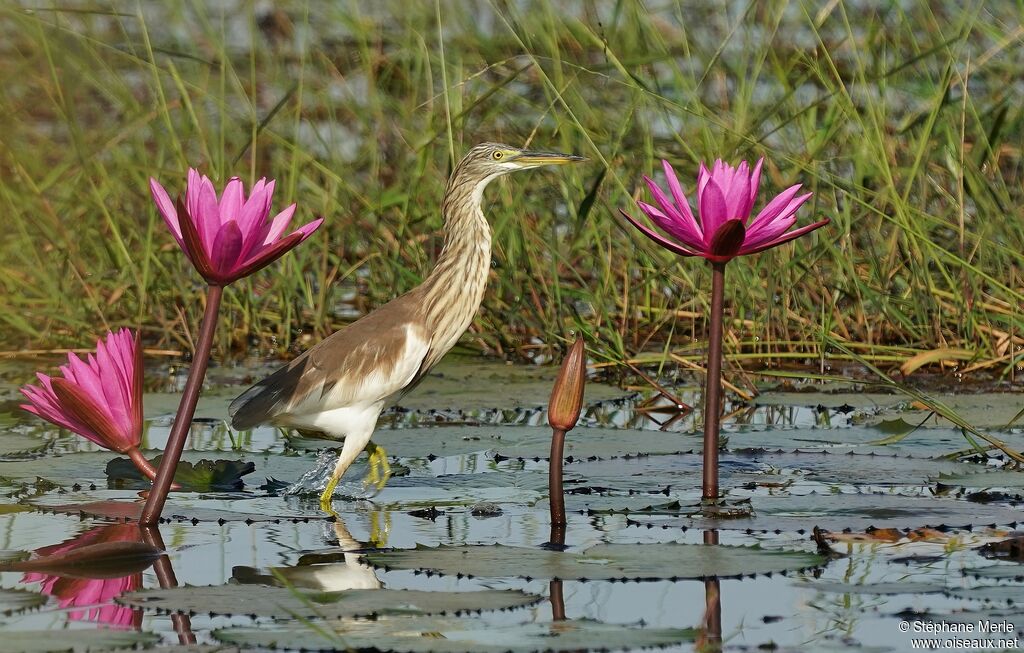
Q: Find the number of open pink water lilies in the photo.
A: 3